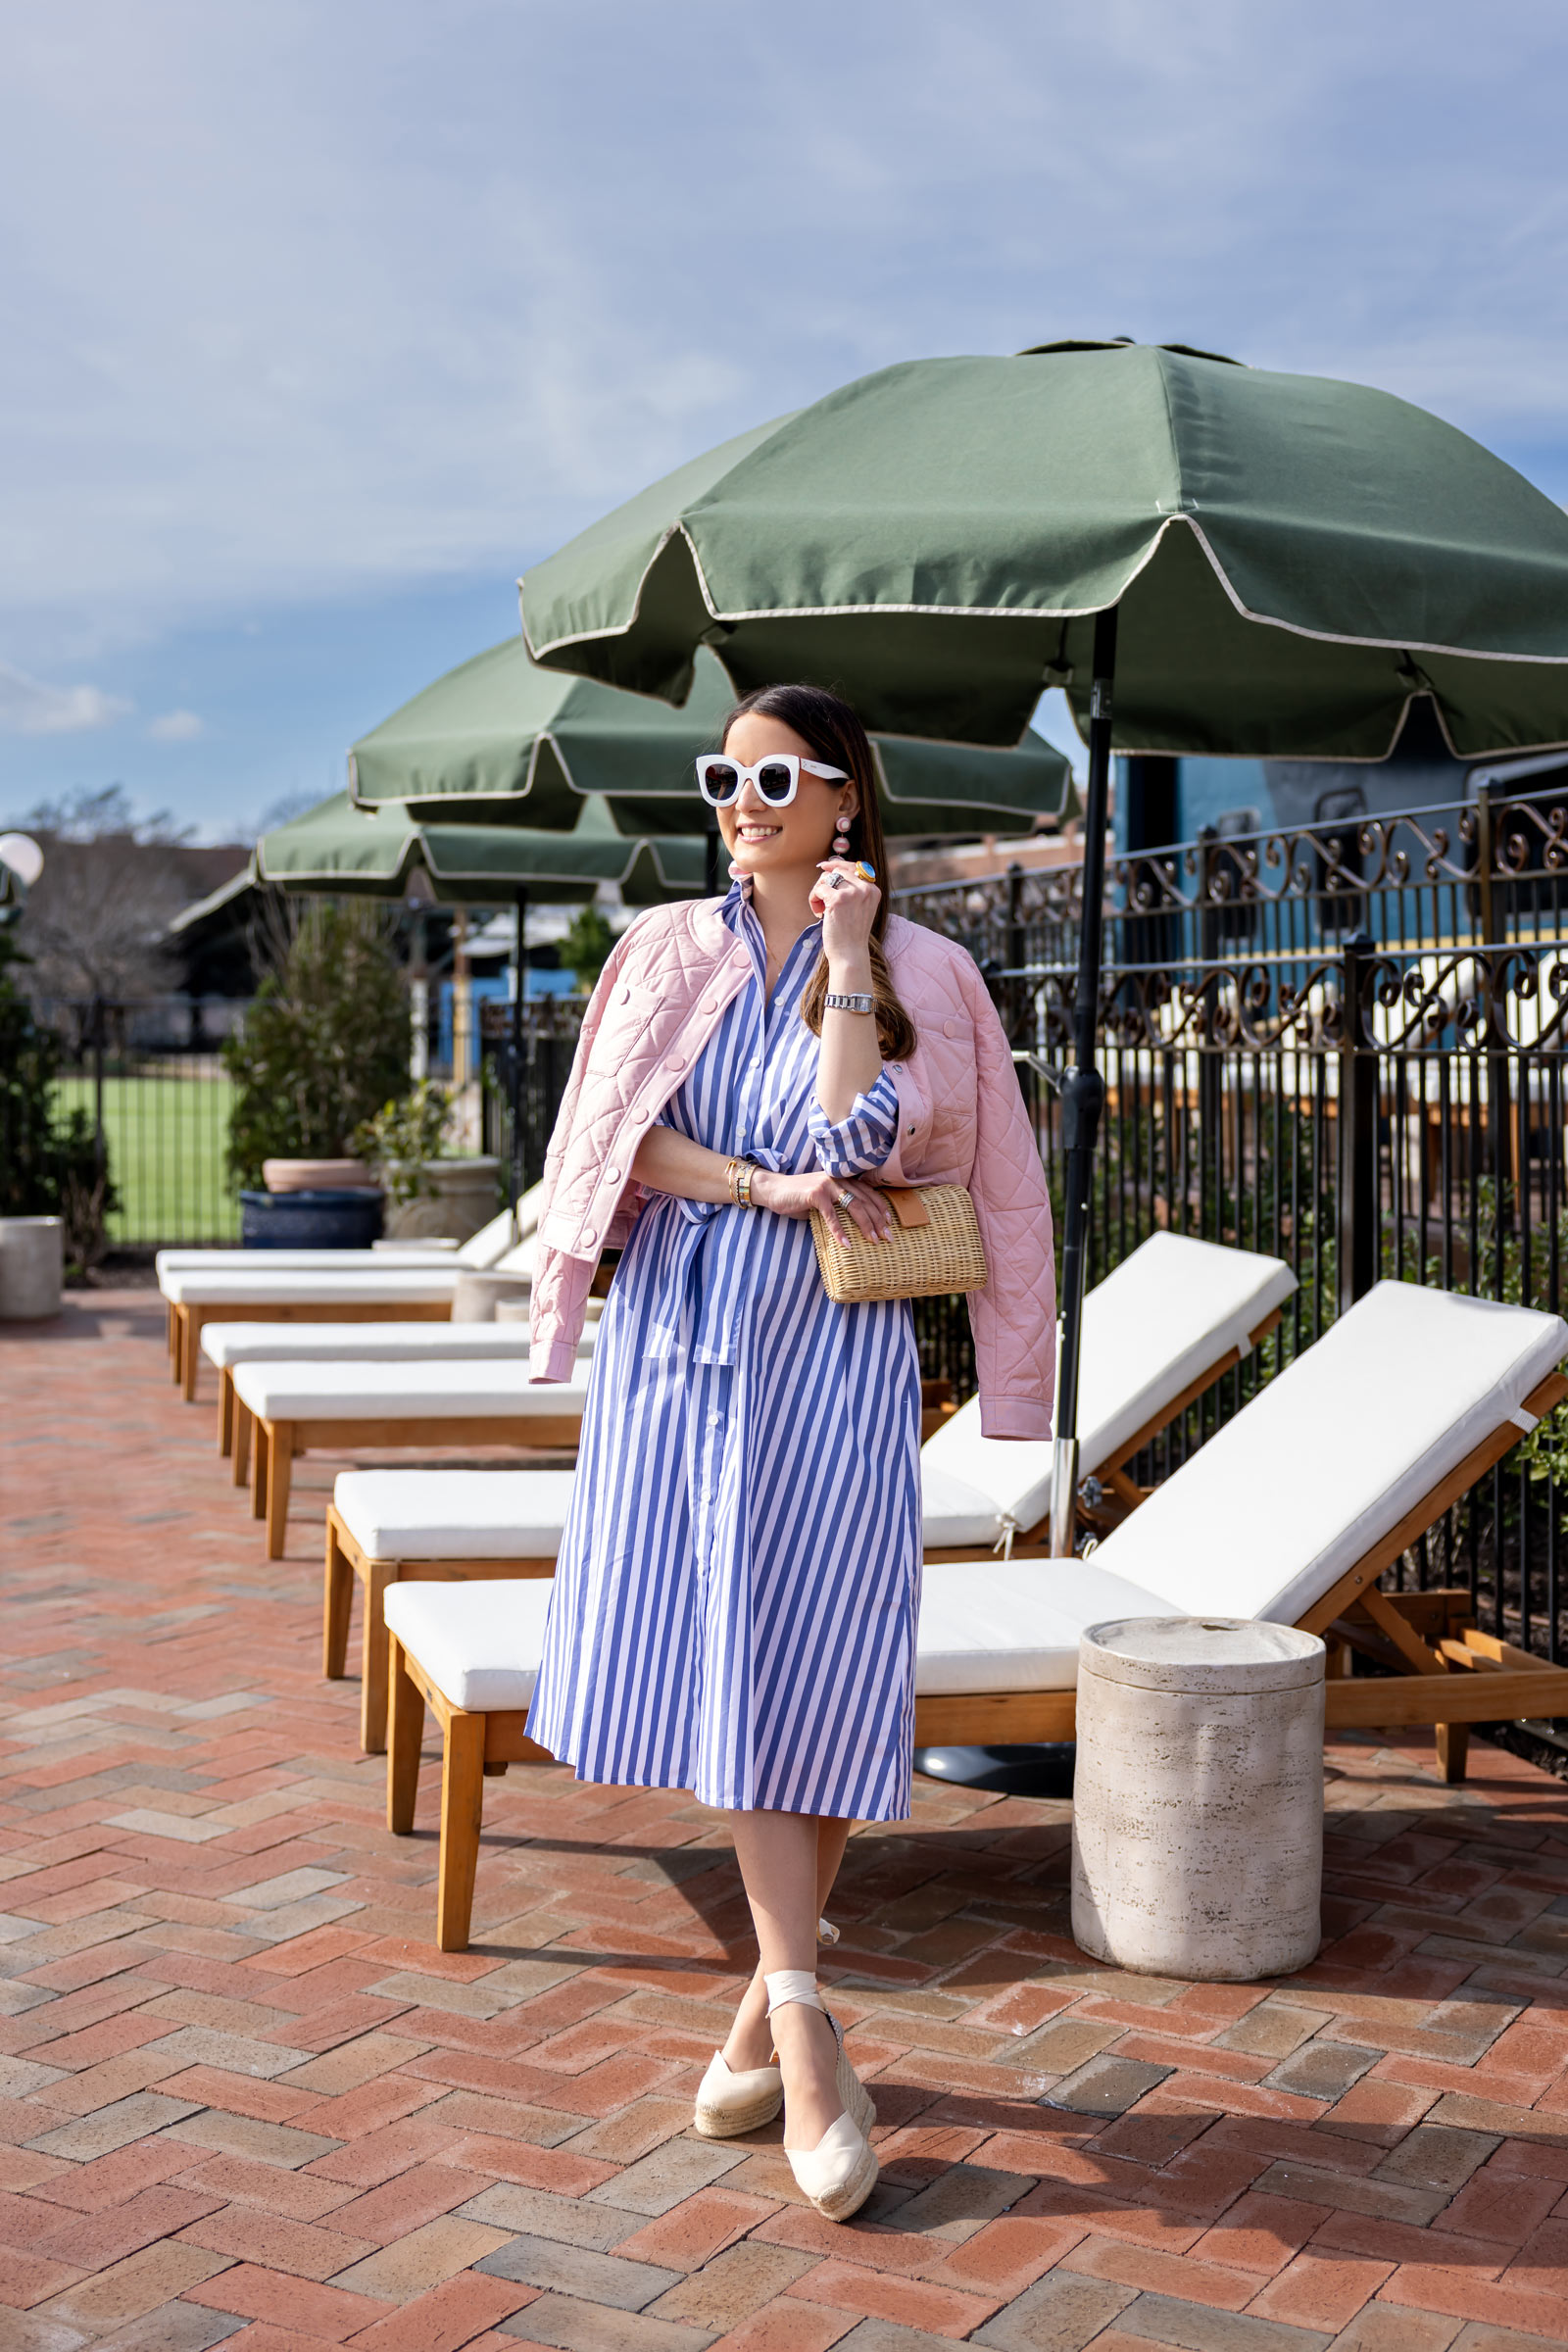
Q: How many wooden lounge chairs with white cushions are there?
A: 6